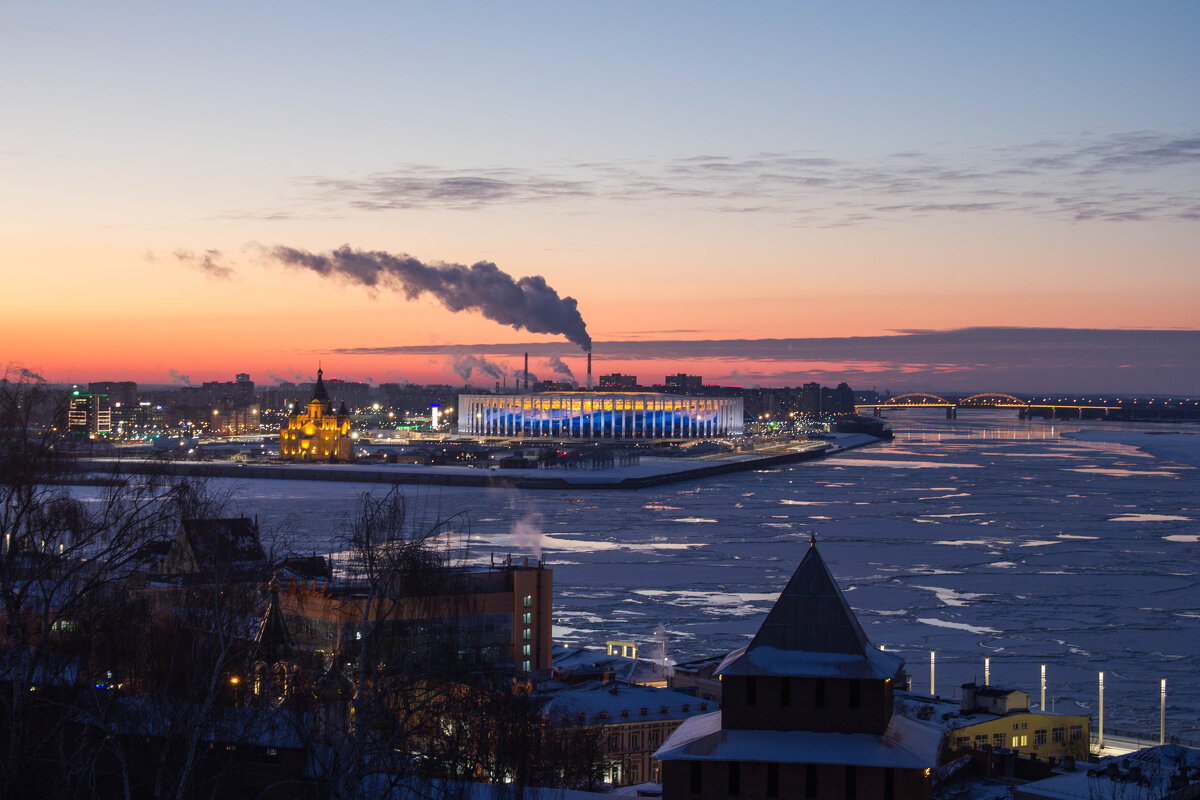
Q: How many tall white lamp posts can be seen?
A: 5